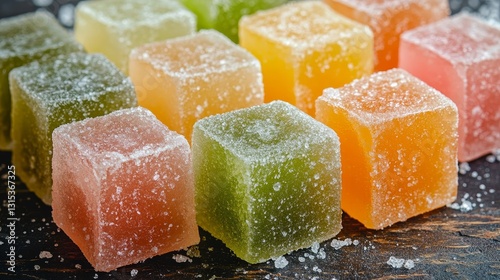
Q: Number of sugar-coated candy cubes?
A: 11